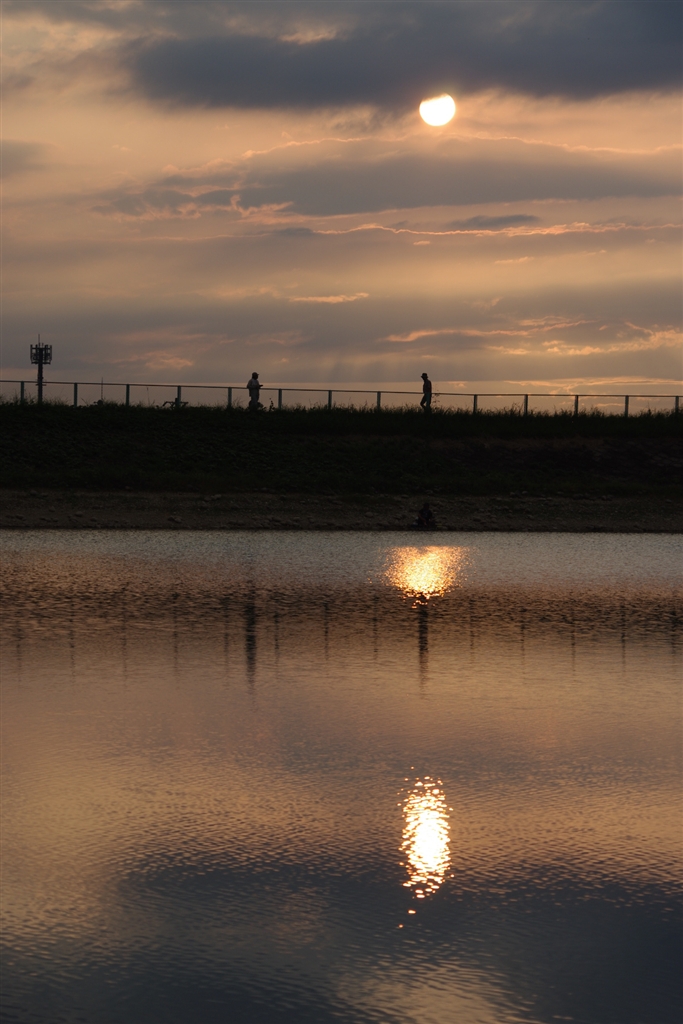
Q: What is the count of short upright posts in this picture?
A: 13